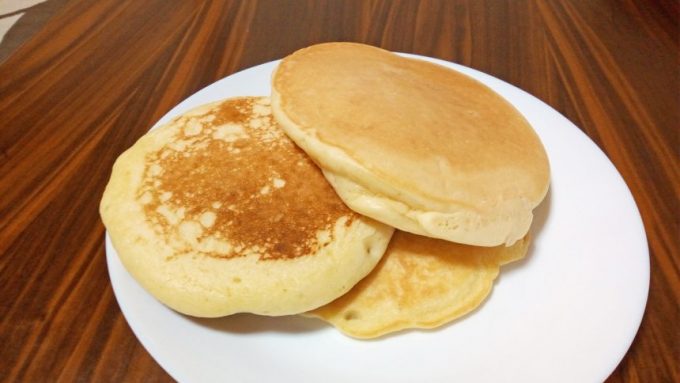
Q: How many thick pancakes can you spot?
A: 2